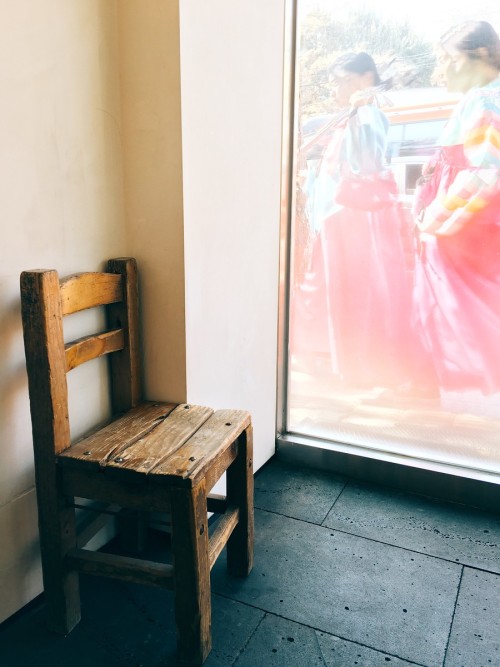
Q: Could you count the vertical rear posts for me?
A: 2